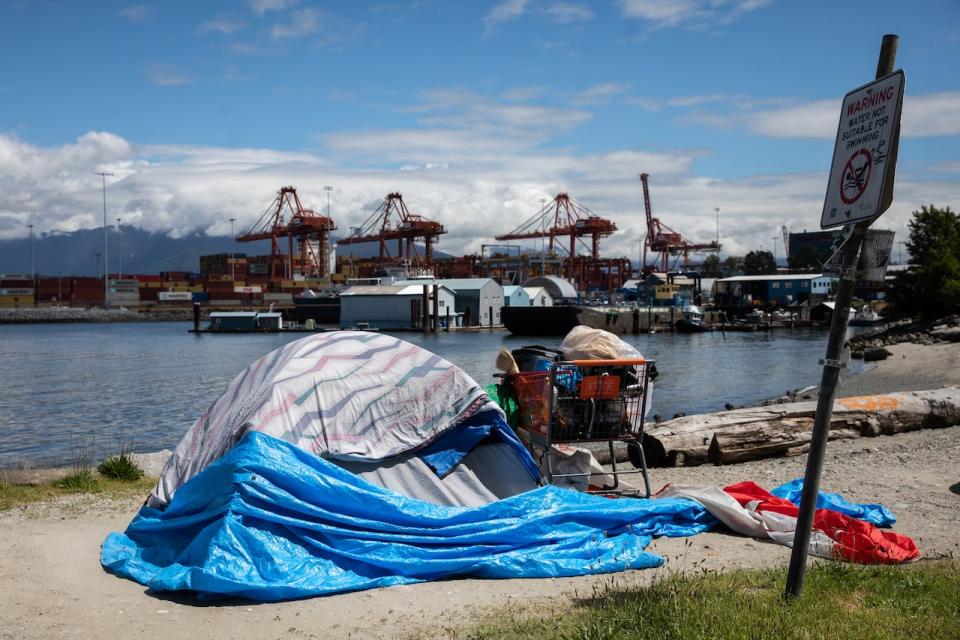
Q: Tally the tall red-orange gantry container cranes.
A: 4